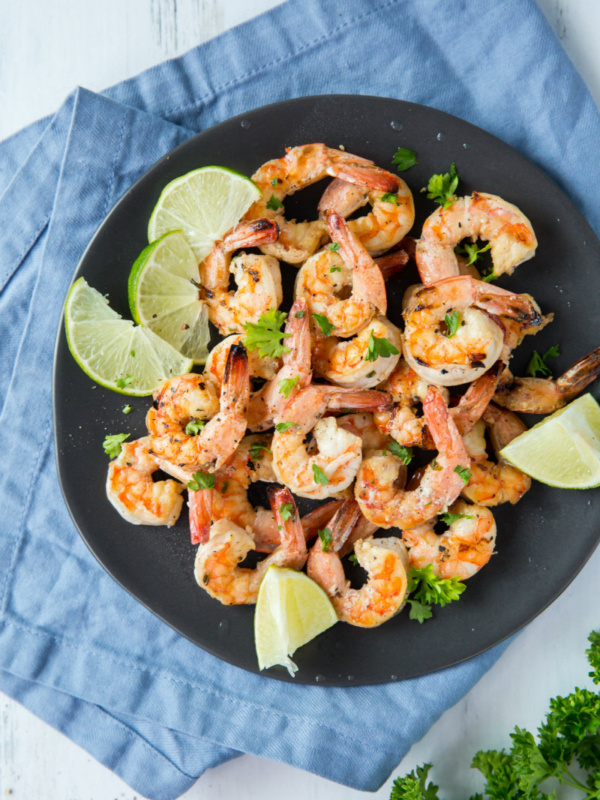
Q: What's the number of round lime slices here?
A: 3